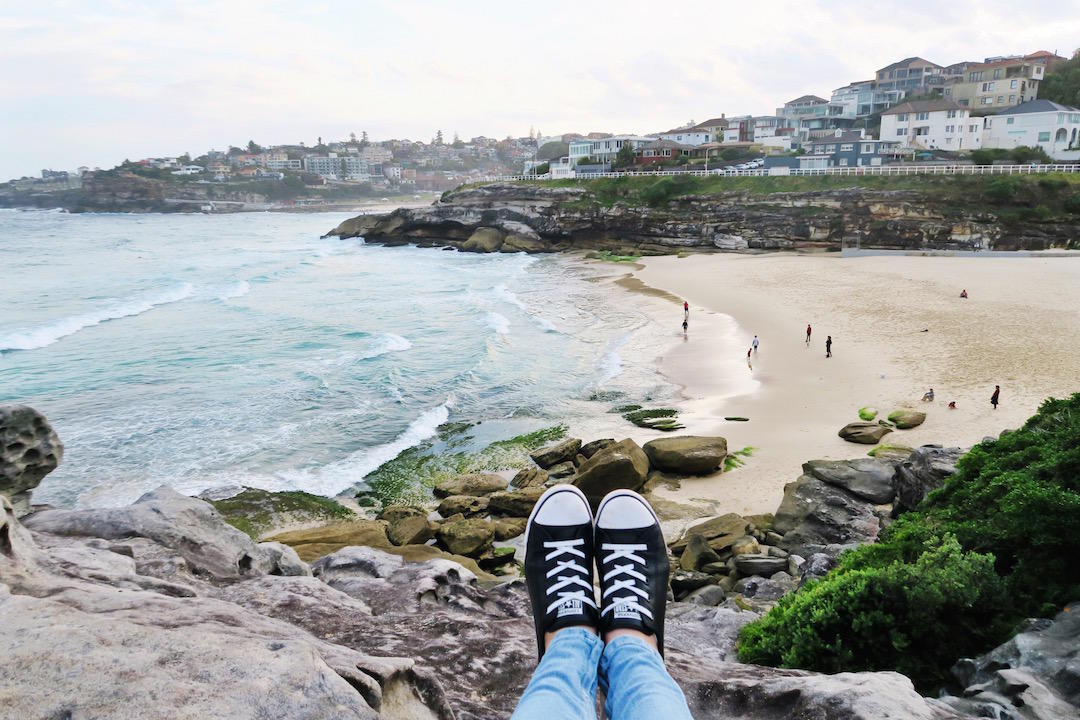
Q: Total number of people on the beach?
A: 10